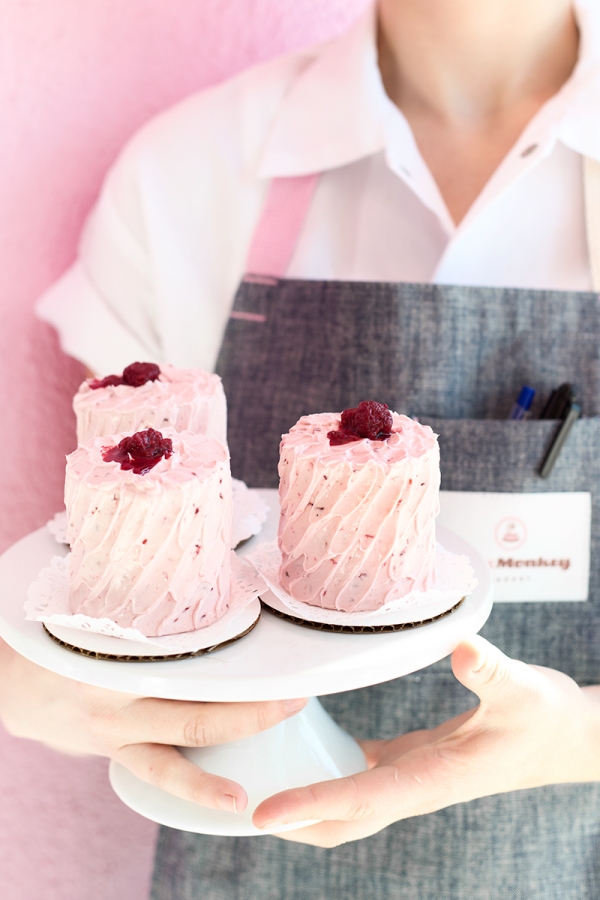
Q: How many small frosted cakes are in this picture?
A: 3